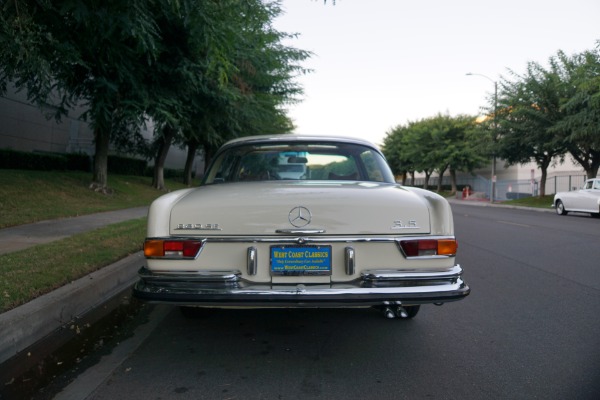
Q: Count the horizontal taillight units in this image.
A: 2